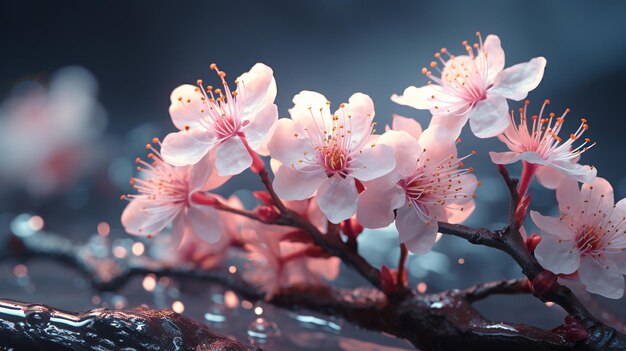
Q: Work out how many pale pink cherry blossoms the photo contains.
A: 7